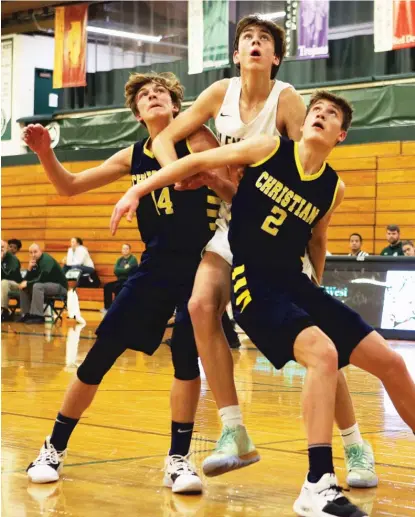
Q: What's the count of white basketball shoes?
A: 3